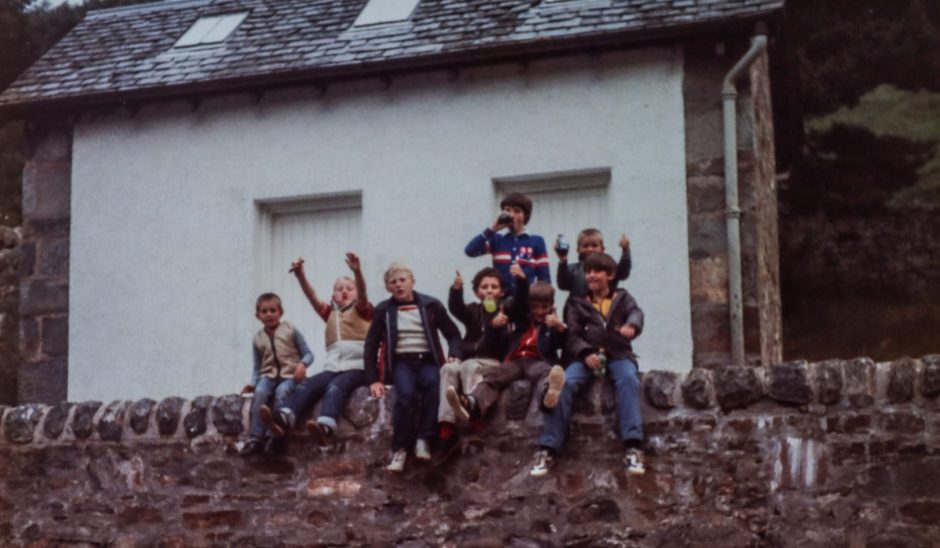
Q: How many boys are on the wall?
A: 8